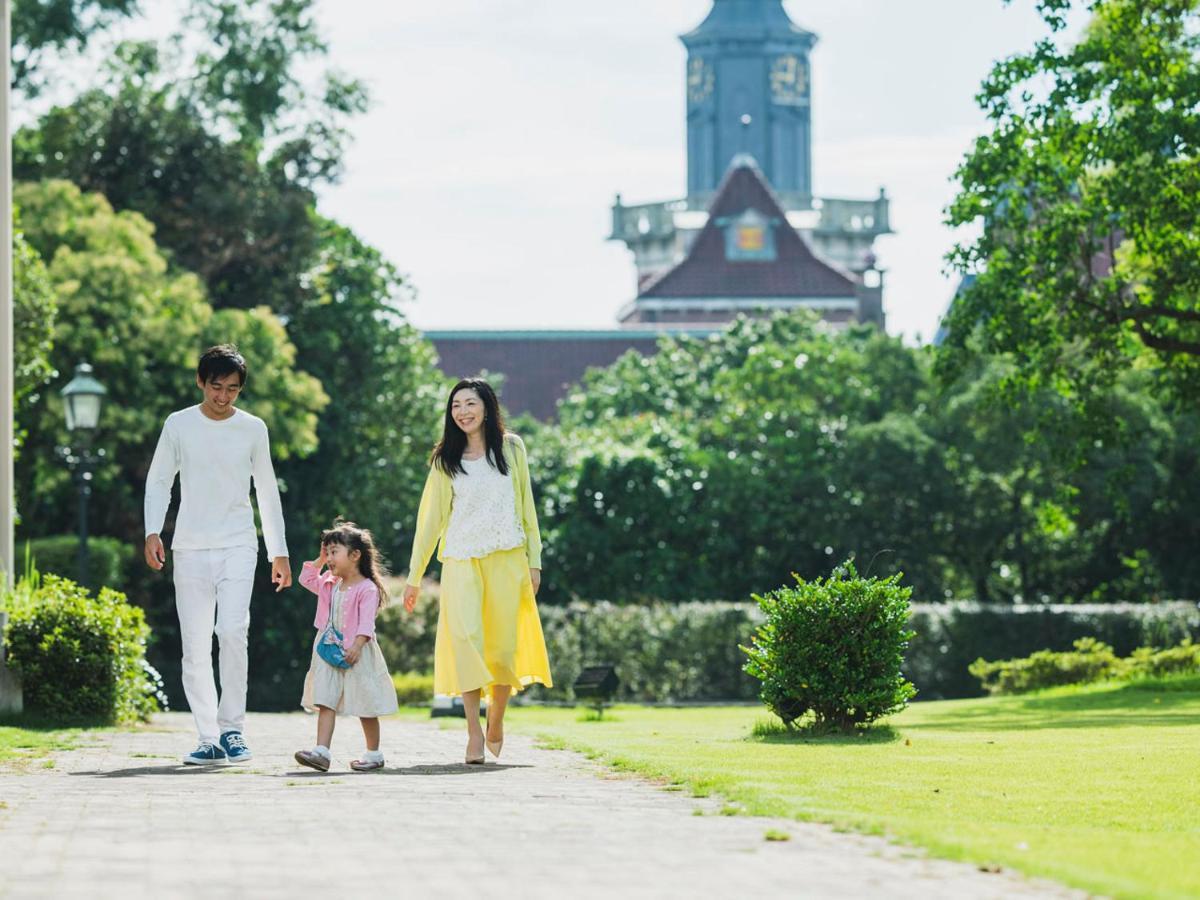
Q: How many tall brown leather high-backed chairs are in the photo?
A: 0